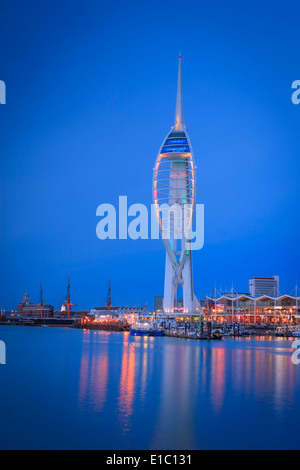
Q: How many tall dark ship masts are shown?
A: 3